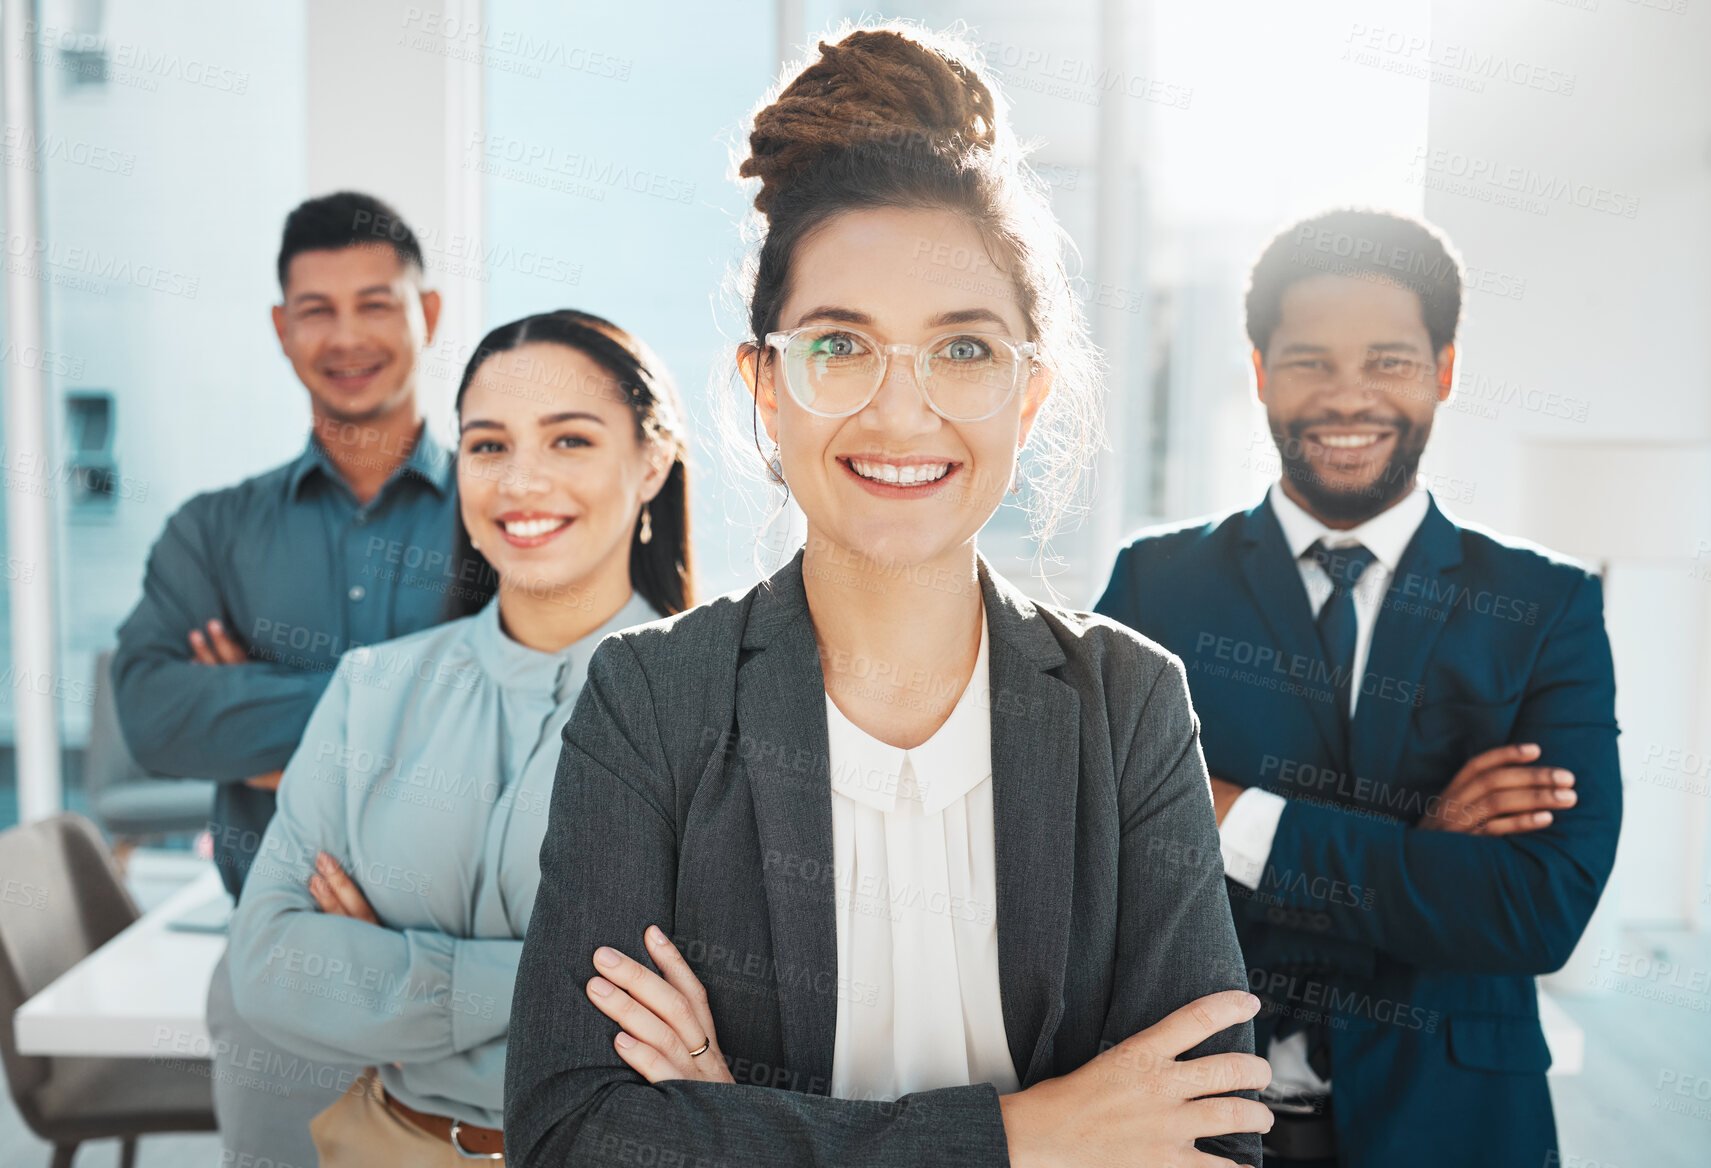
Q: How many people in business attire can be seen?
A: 4